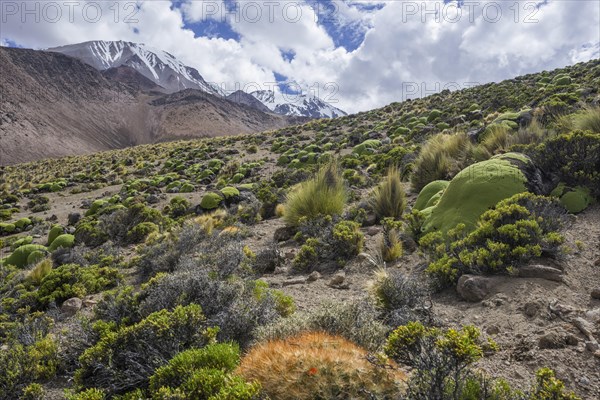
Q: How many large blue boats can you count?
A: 0